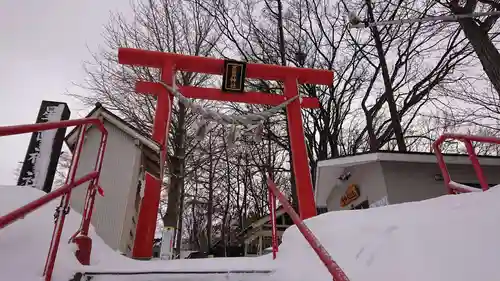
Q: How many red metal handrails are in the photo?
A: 3